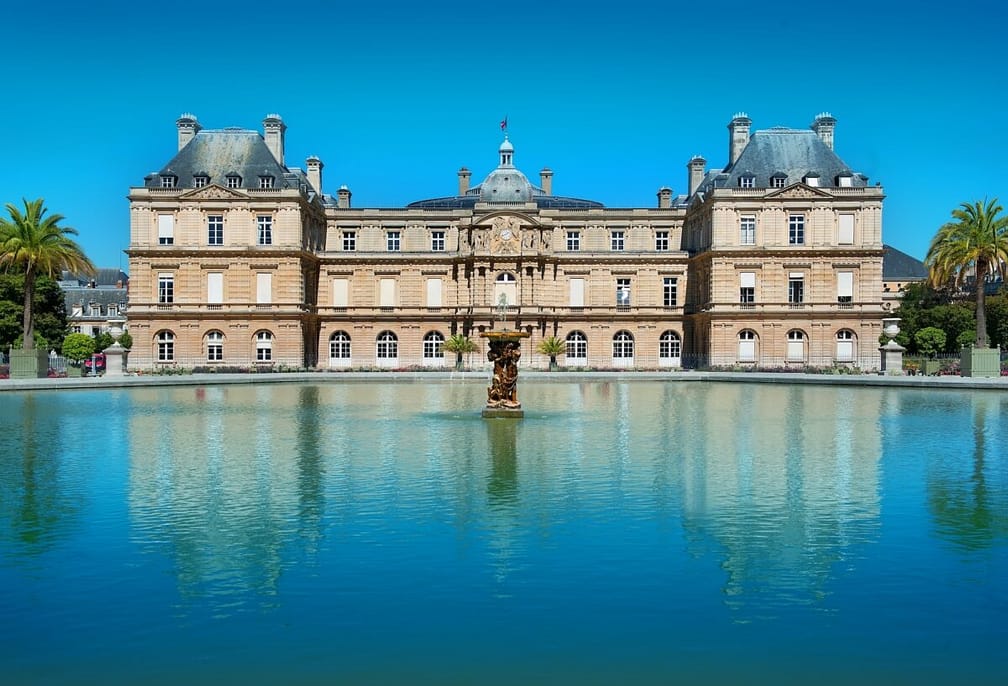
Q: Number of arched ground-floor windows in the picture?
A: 12